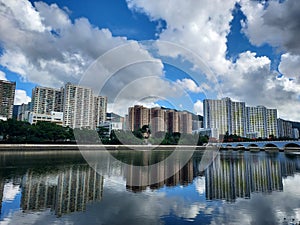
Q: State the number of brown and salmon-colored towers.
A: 4